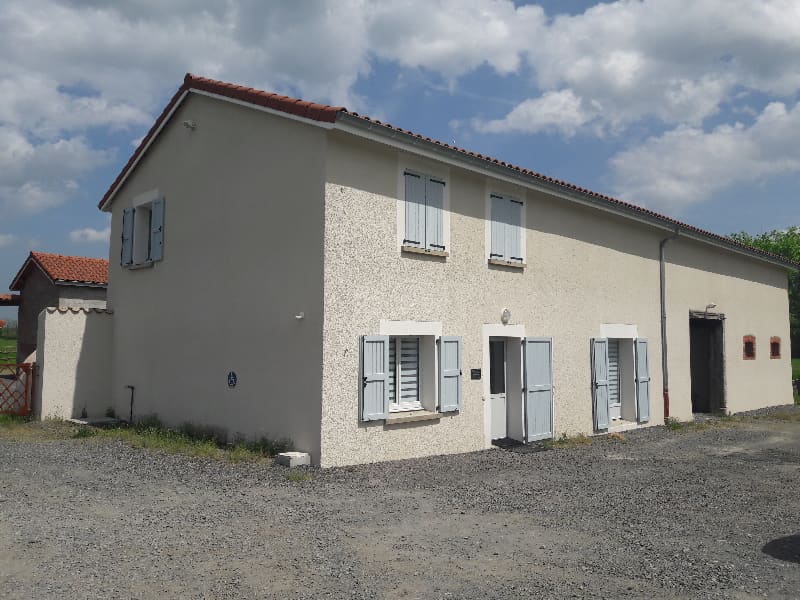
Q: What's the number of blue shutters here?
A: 11